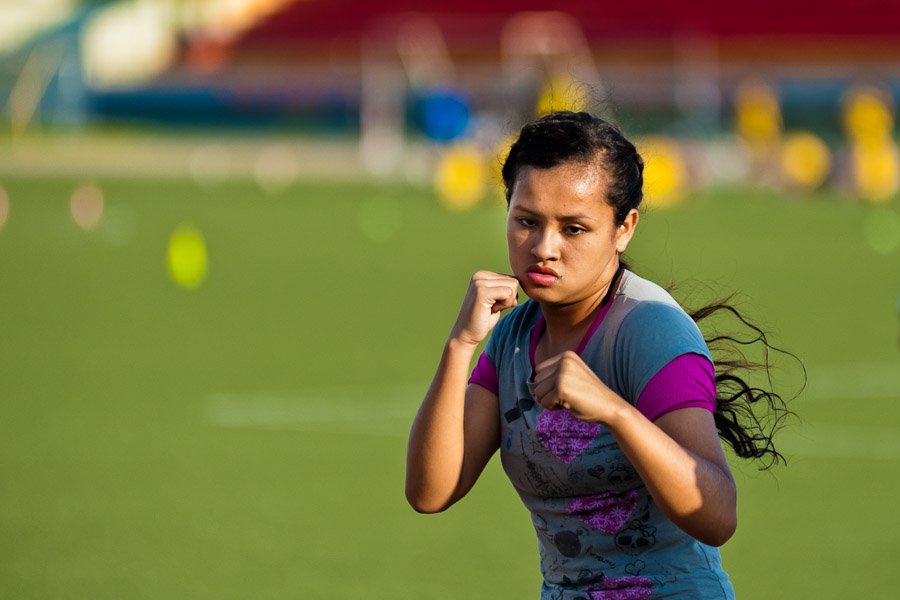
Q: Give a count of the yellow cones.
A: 1